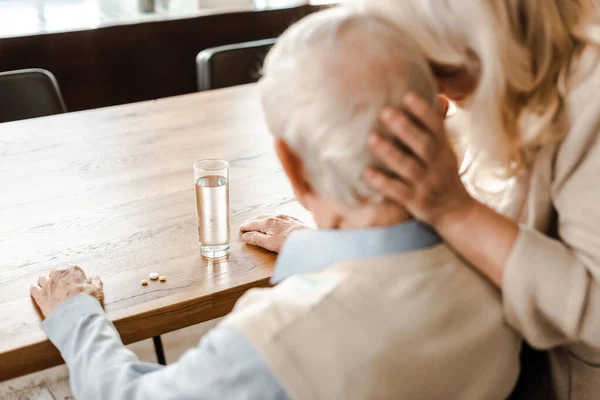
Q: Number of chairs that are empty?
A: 2